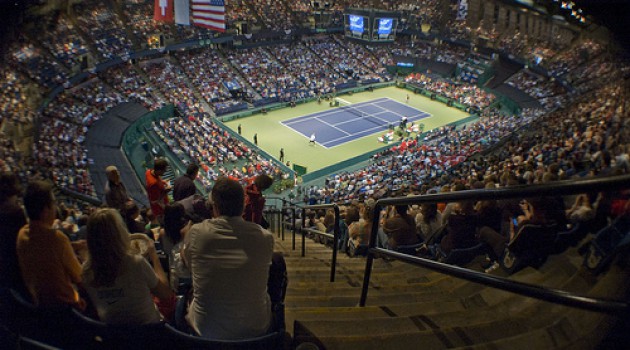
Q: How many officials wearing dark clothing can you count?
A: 3